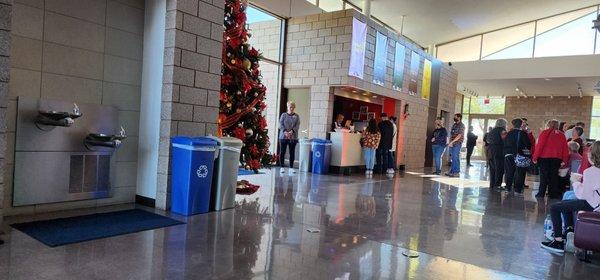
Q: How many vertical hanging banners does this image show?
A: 5